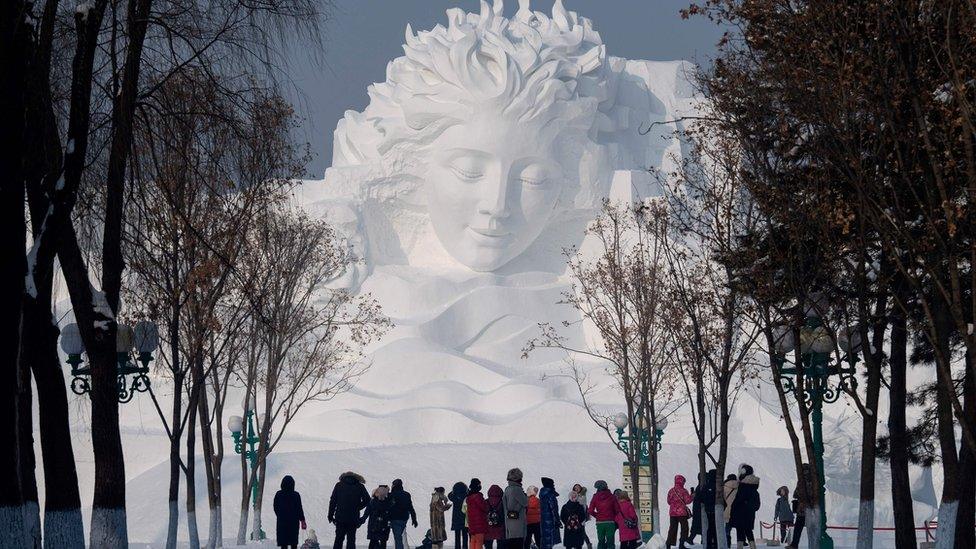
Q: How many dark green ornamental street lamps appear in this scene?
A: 4